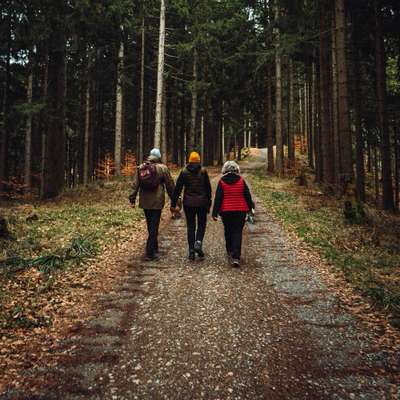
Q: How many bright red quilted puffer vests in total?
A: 1